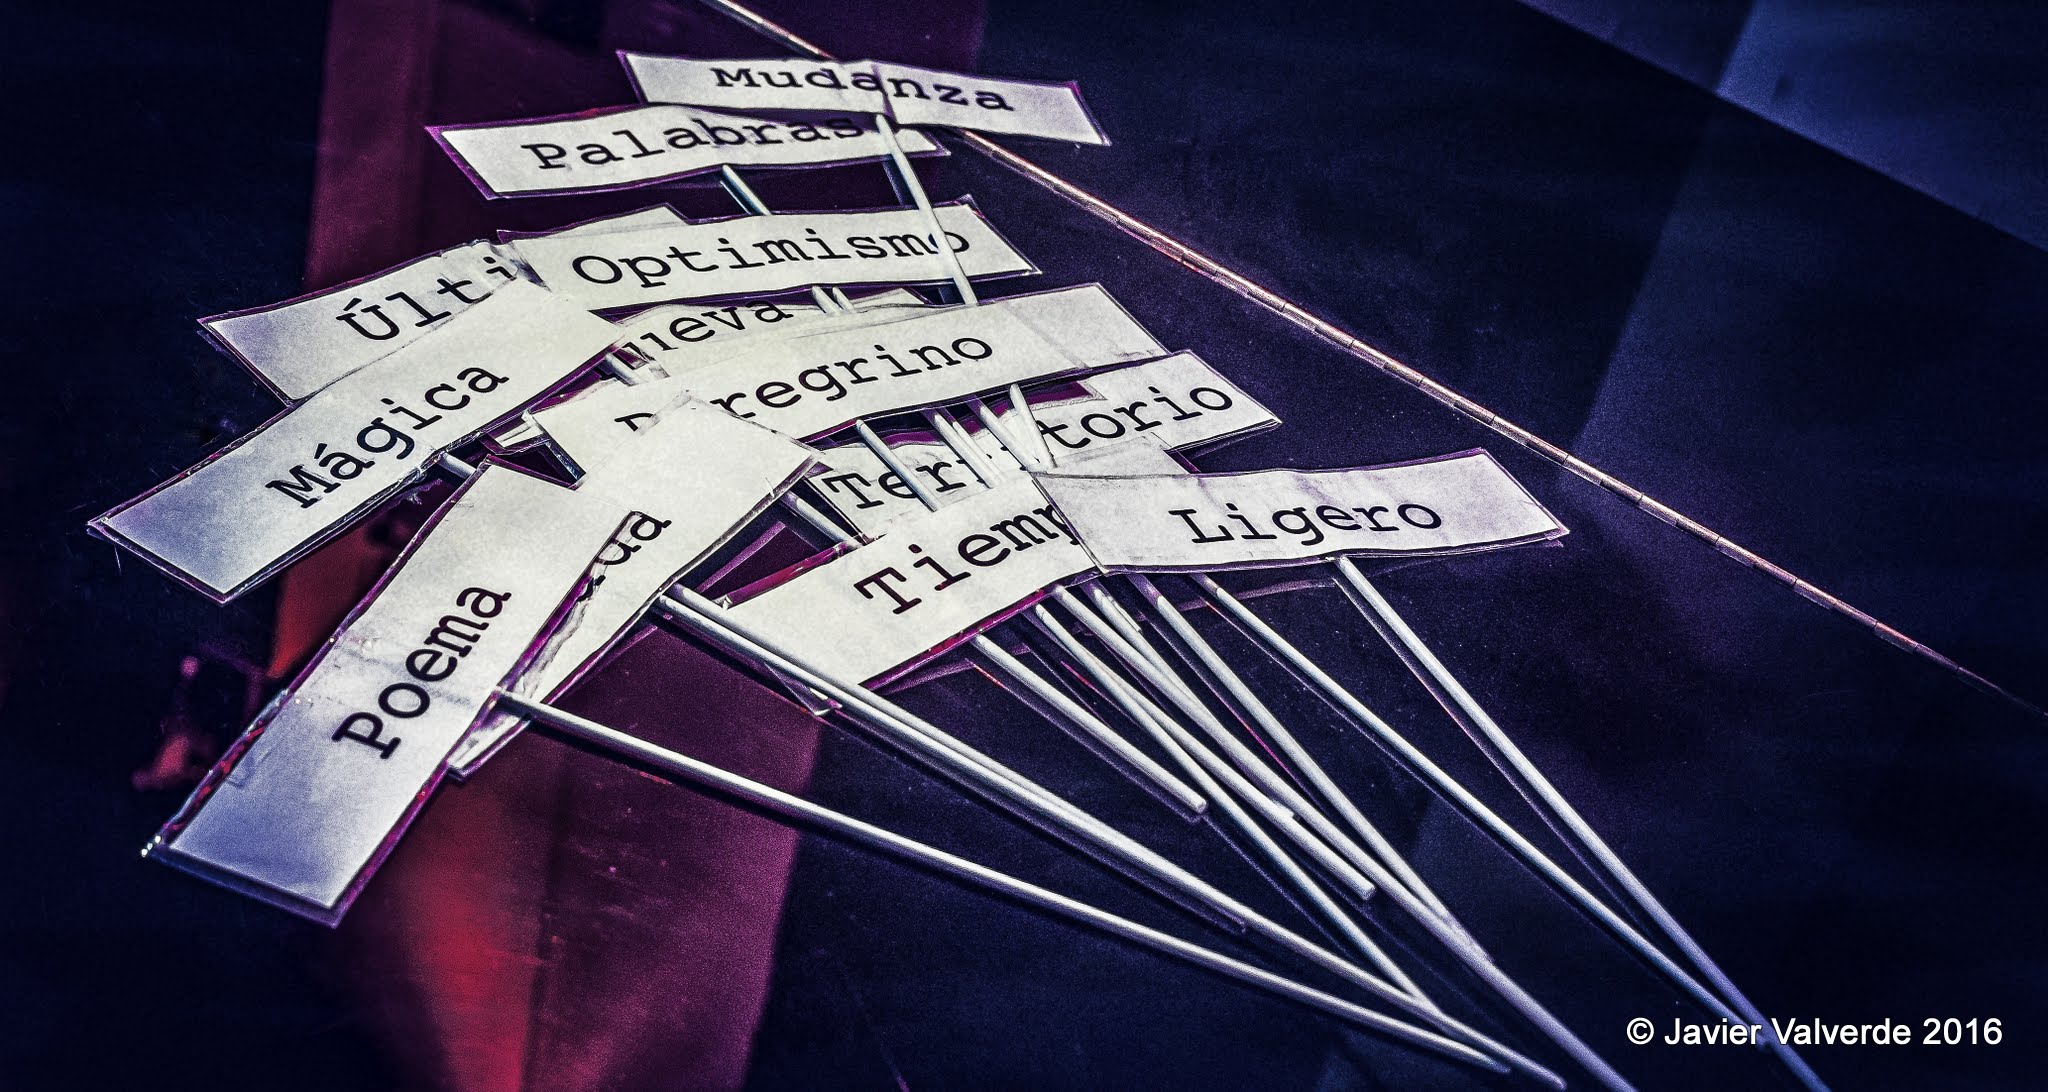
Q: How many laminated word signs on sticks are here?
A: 12